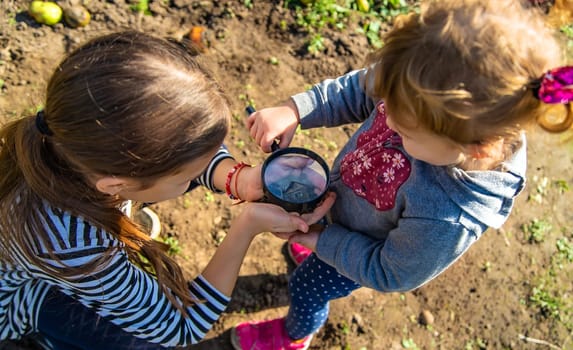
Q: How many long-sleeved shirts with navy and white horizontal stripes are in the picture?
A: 1